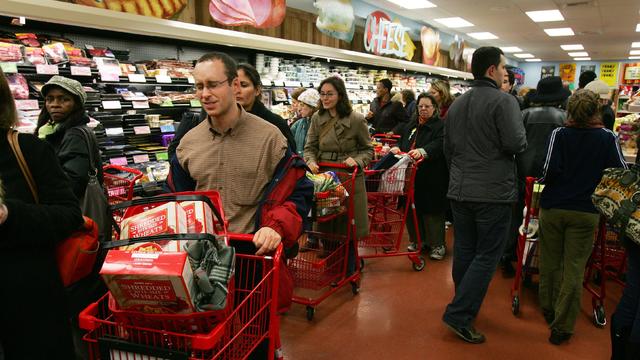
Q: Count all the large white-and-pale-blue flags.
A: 0